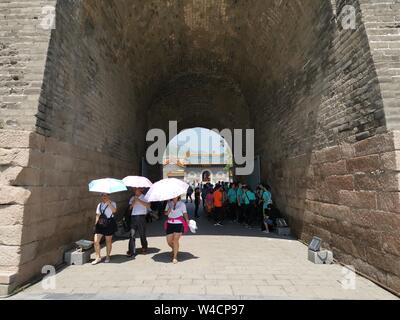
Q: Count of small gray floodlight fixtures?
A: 3